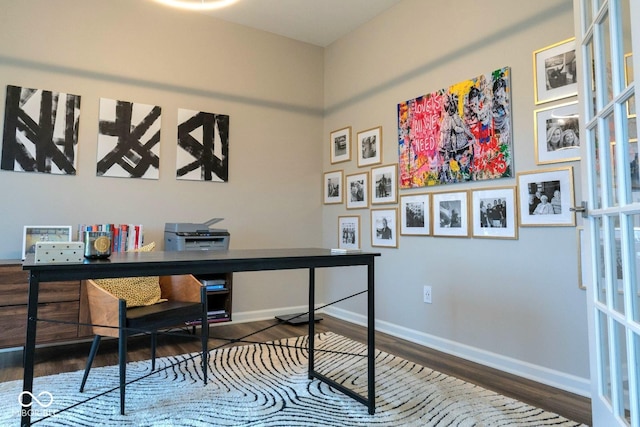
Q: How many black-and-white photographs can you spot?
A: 13